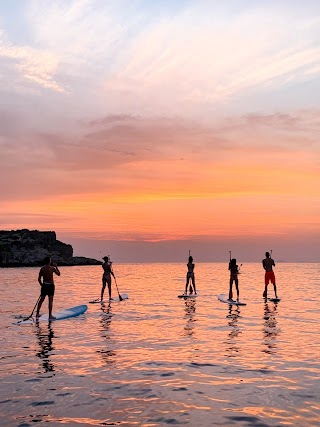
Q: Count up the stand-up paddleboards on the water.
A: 5